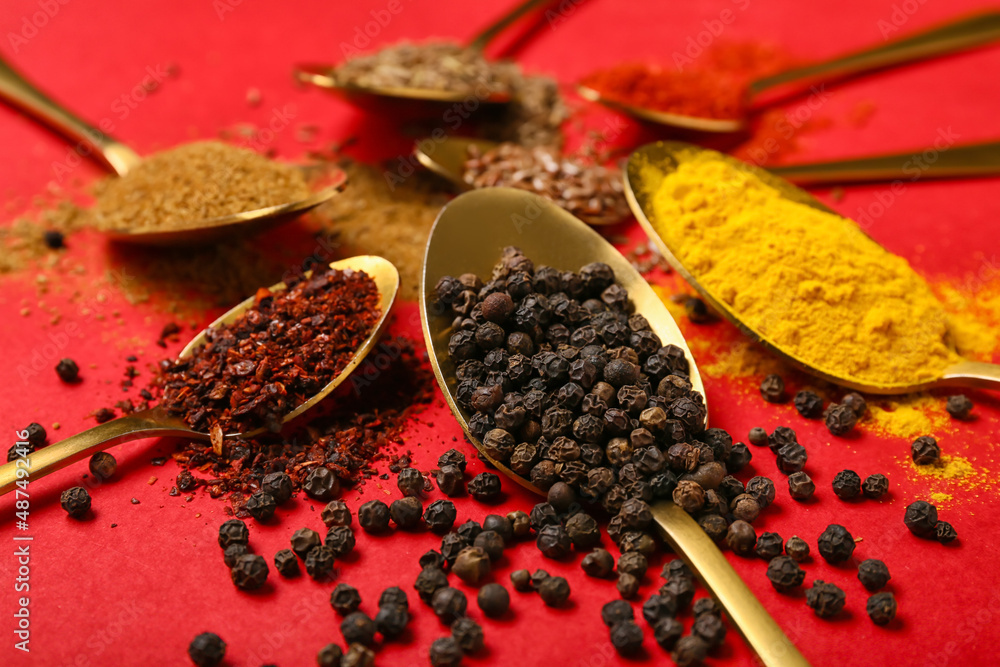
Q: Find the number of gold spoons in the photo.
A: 7